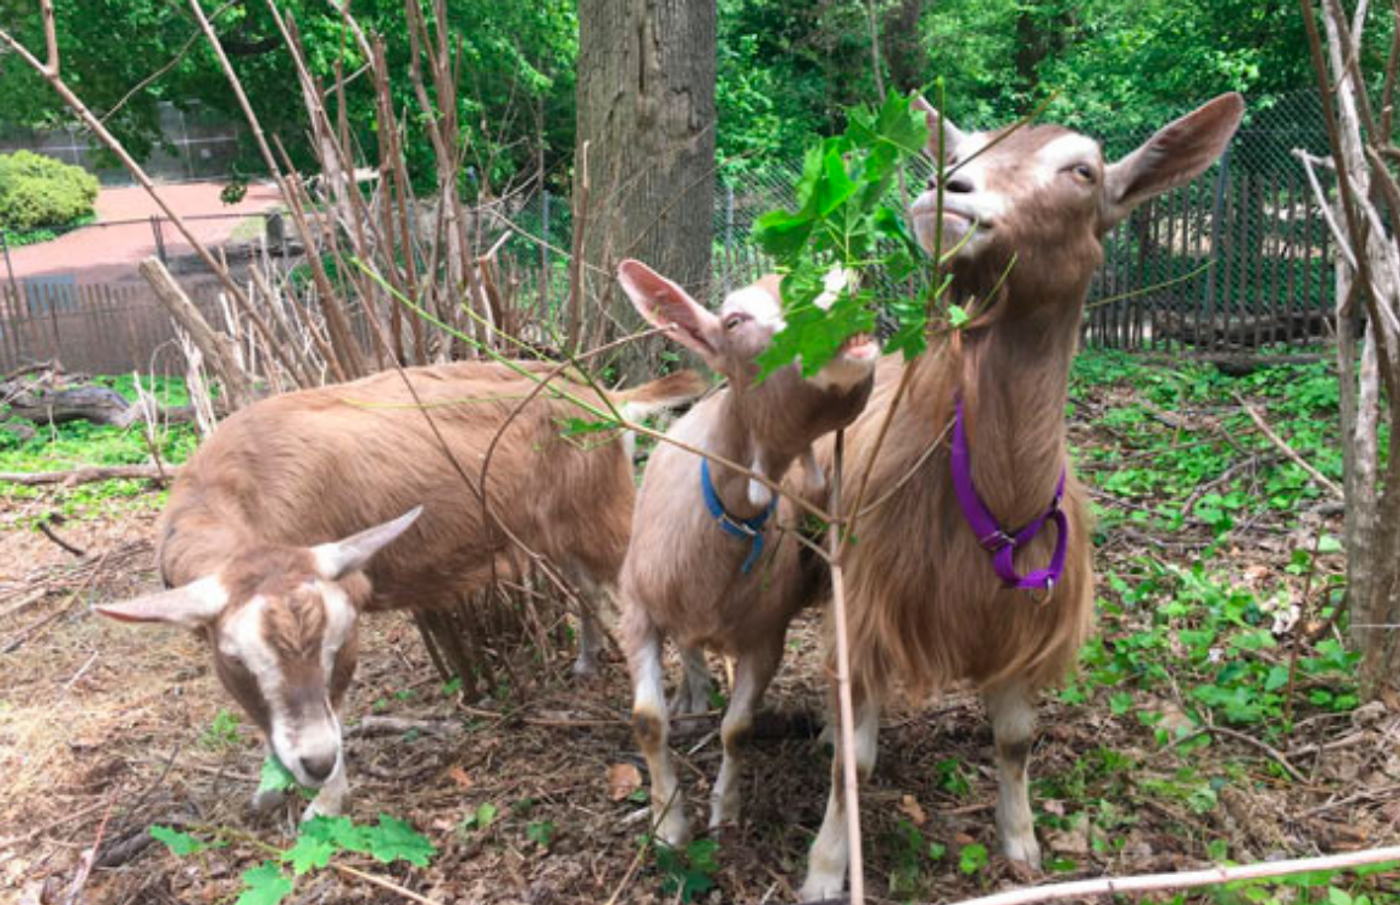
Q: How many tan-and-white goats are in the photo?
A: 3